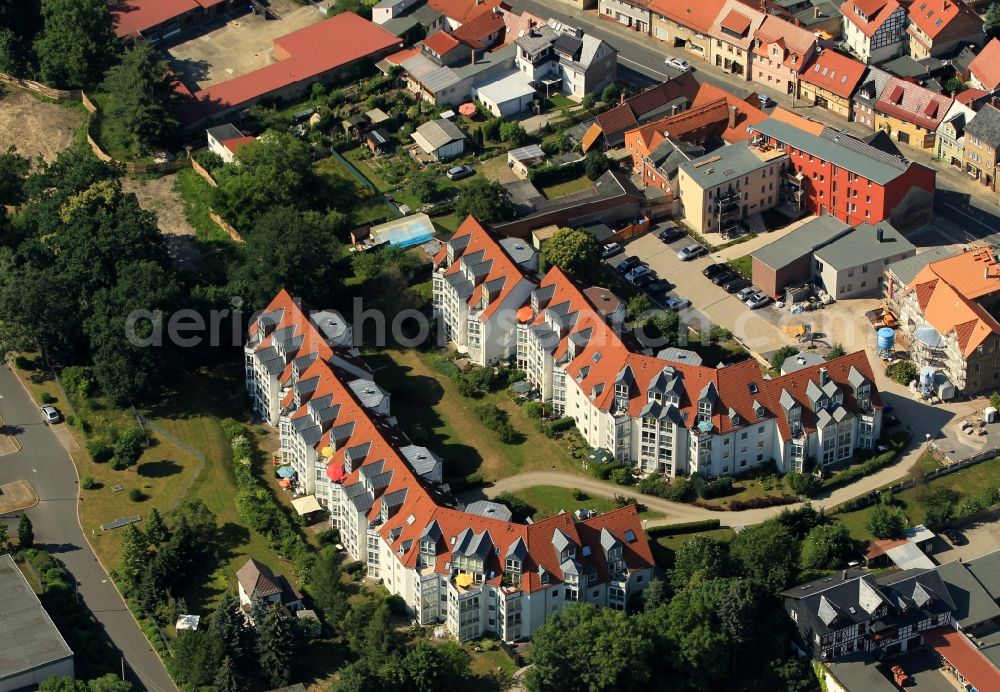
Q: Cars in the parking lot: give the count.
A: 13